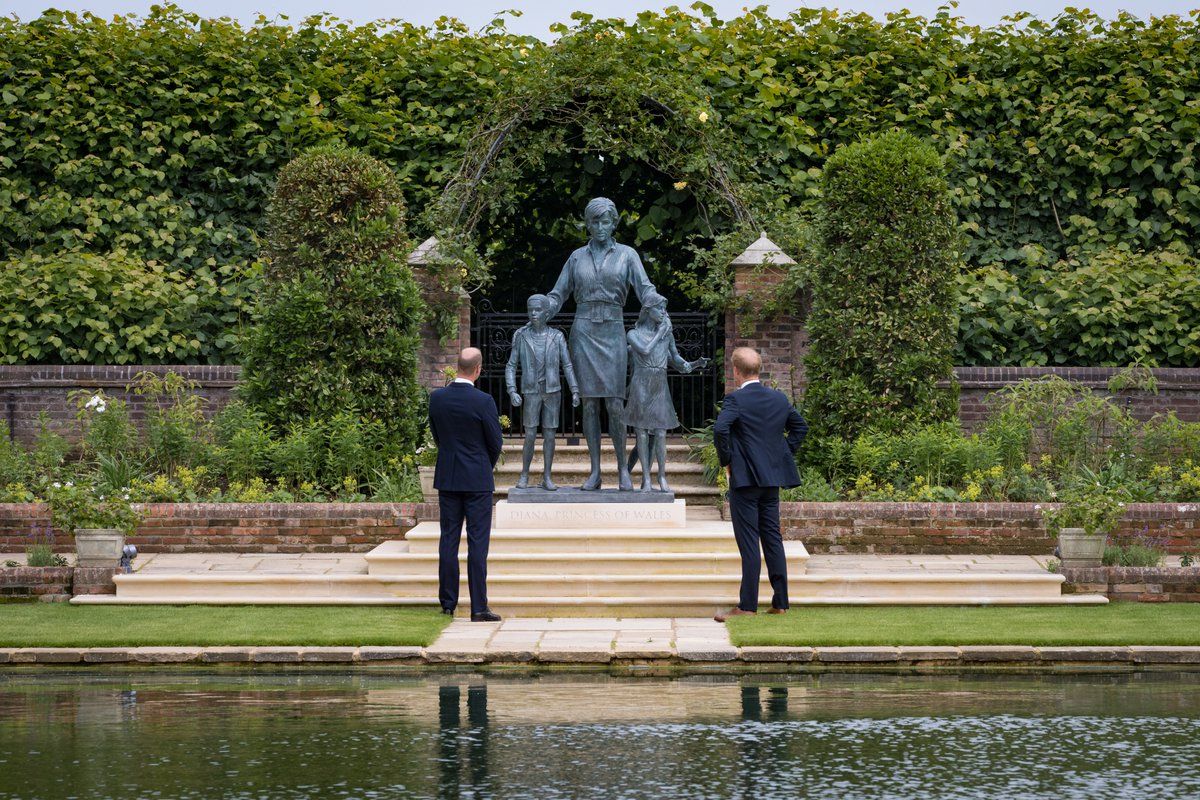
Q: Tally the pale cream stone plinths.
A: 1